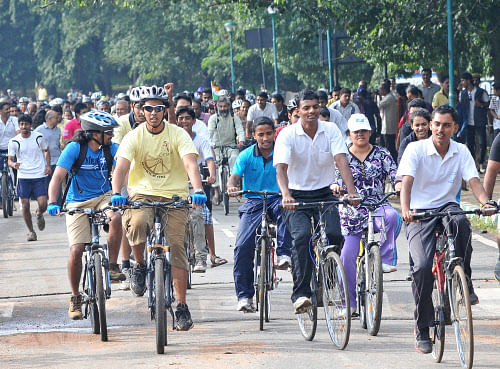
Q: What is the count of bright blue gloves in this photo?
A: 3